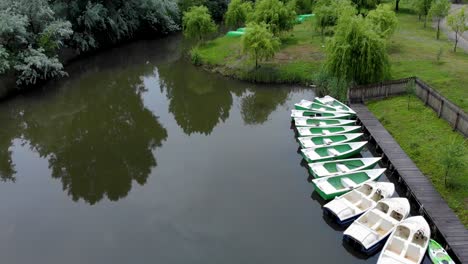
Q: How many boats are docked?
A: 13